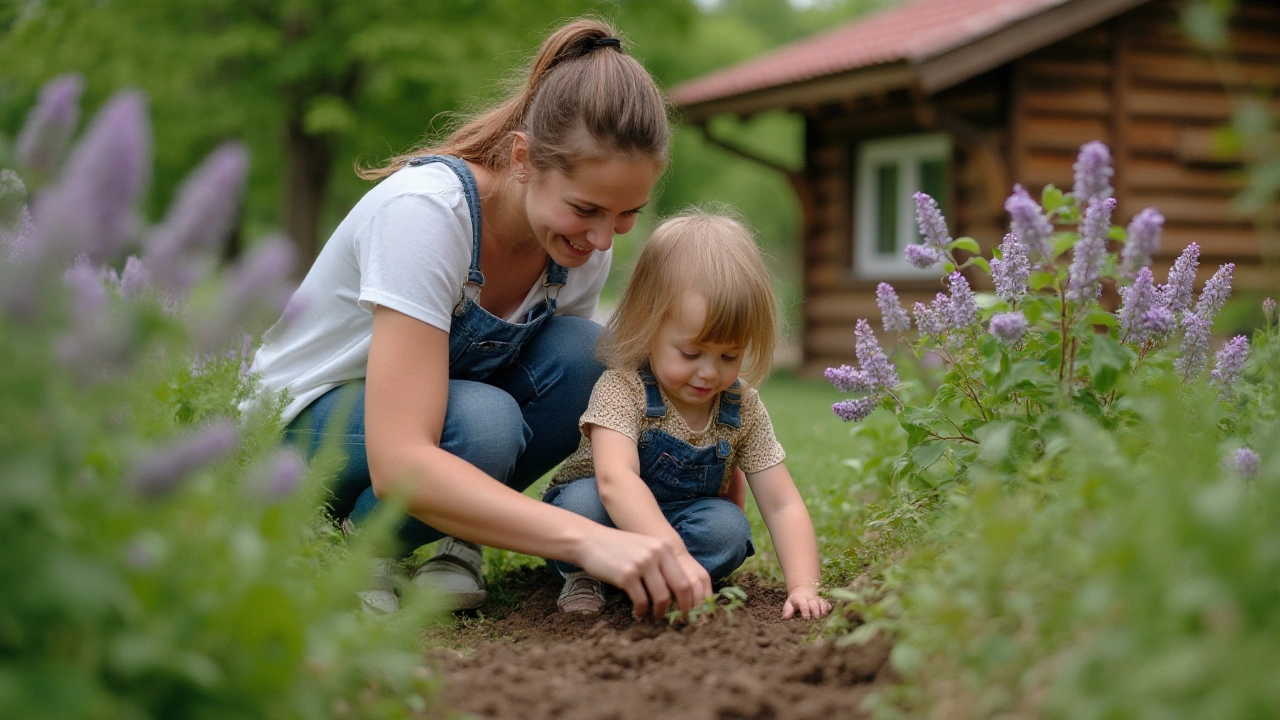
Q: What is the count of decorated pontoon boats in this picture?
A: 0